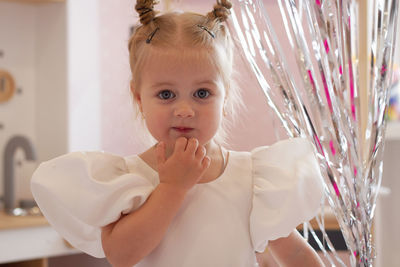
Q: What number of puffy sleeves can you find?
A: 2